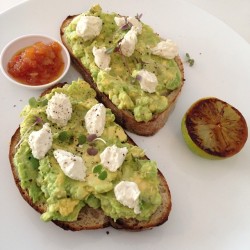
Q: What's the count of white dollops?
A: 12